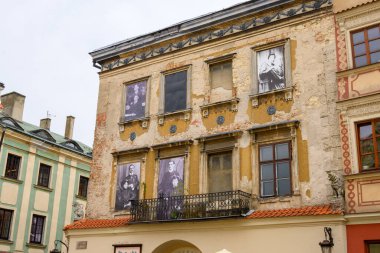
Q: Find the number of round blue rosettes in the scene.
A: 4